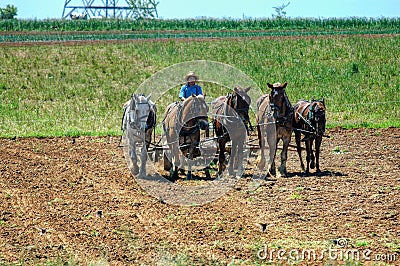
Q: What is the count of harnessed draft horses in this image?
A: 5